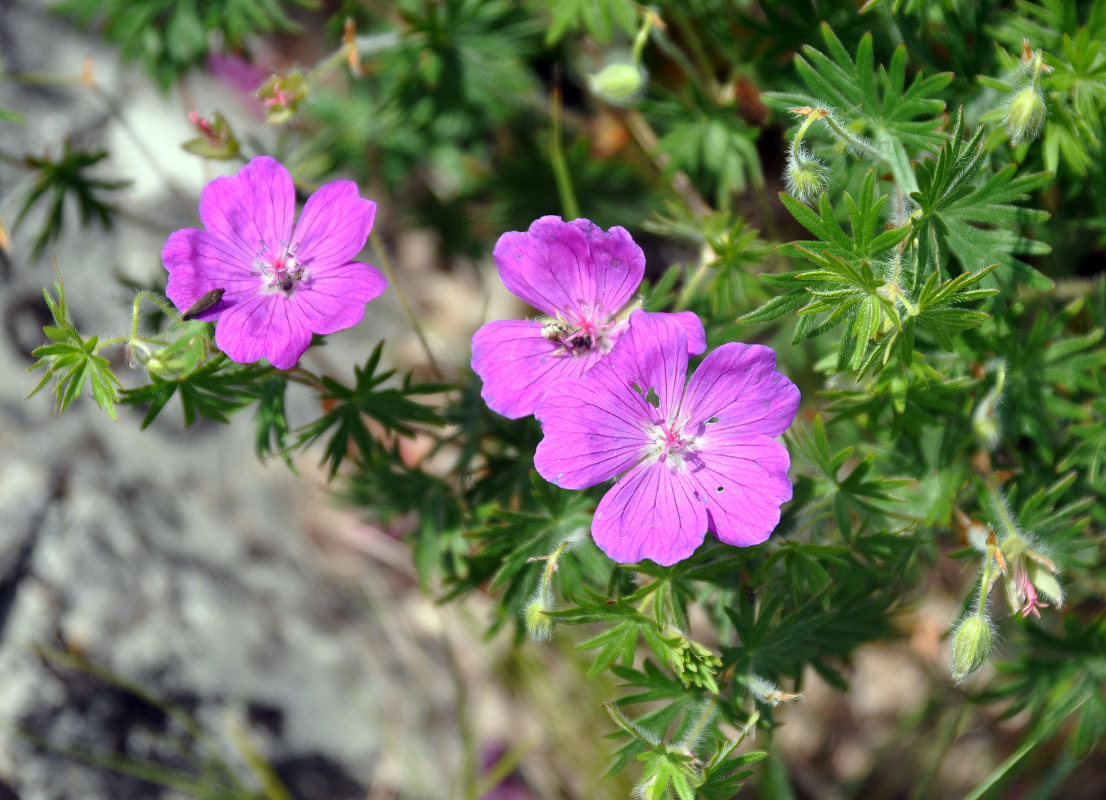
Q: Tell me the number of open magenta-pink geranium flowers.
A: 3